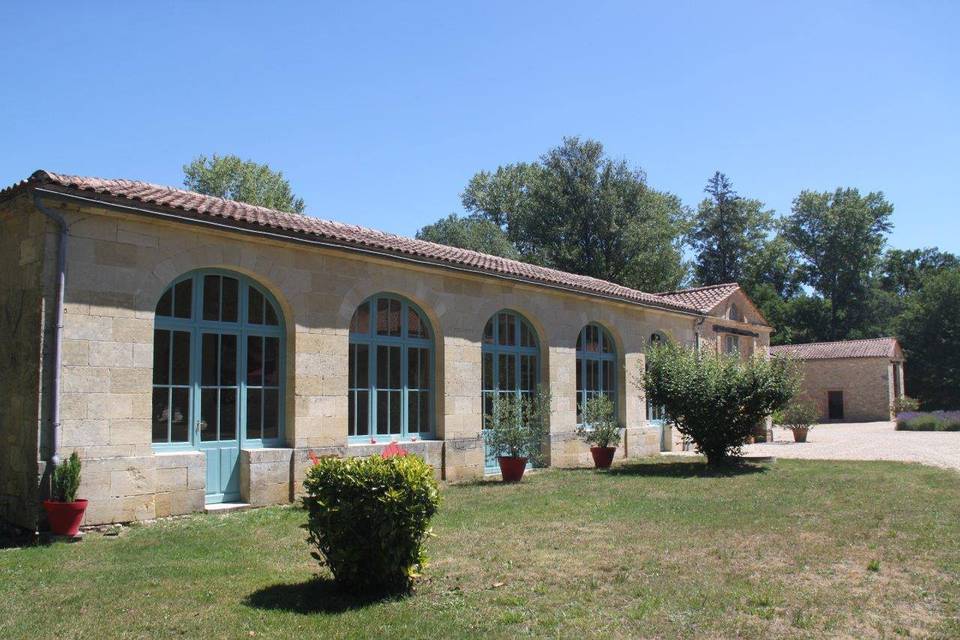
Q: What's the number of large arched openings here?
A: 5